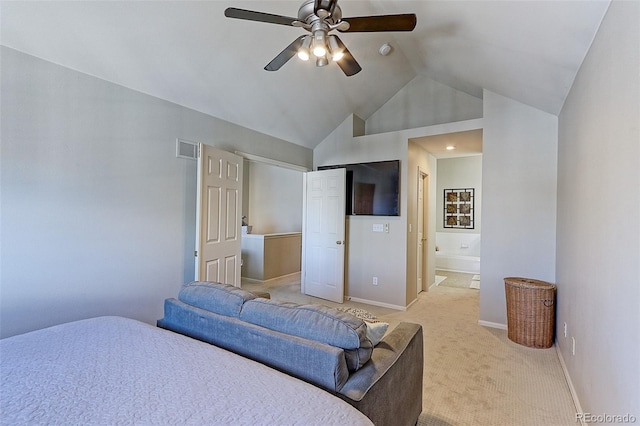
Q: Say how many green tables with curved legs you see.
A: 0